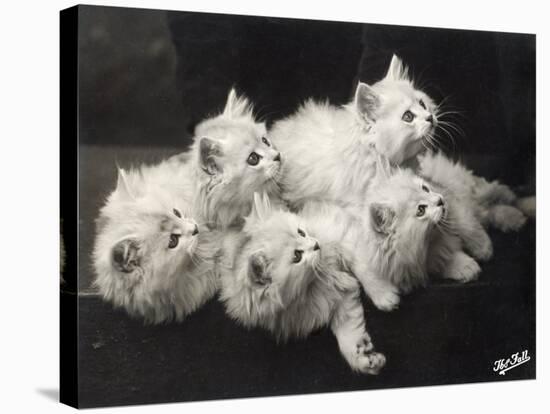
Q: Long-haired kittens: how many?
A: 5